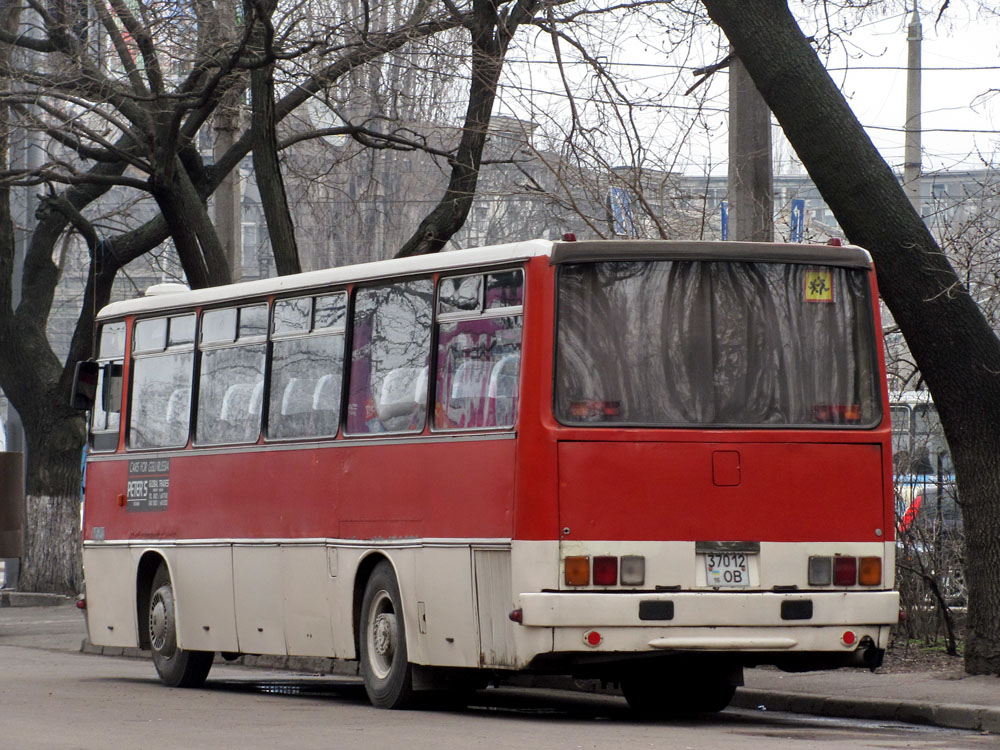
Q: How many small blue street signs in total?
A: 3